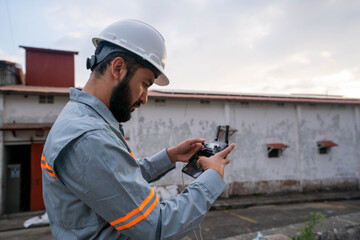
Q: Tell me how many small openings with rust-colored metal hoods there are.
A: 2